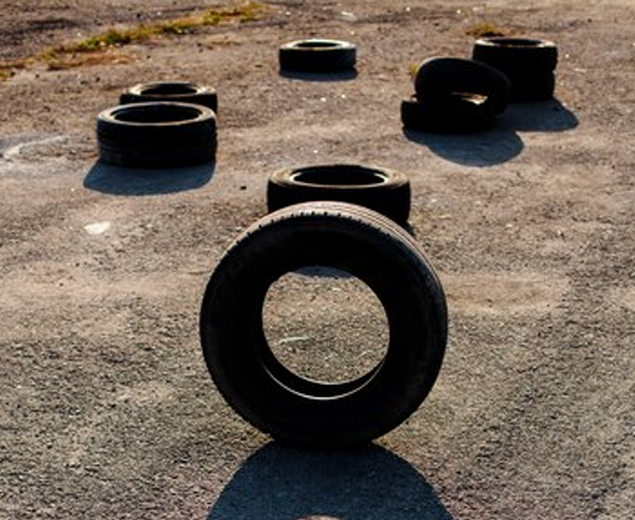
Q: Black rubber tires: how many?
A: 9